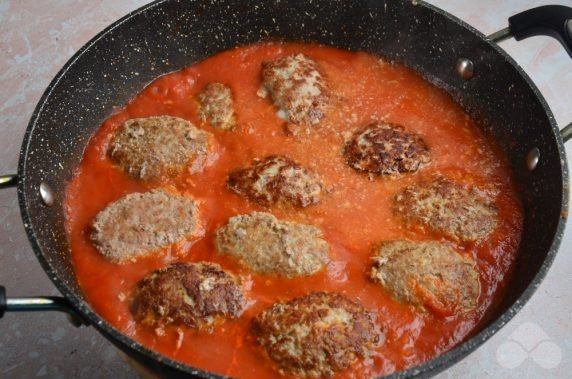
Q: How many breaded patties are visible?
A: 11